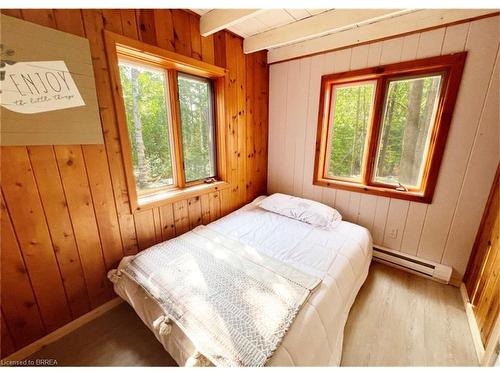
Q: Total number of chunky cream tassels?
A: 3